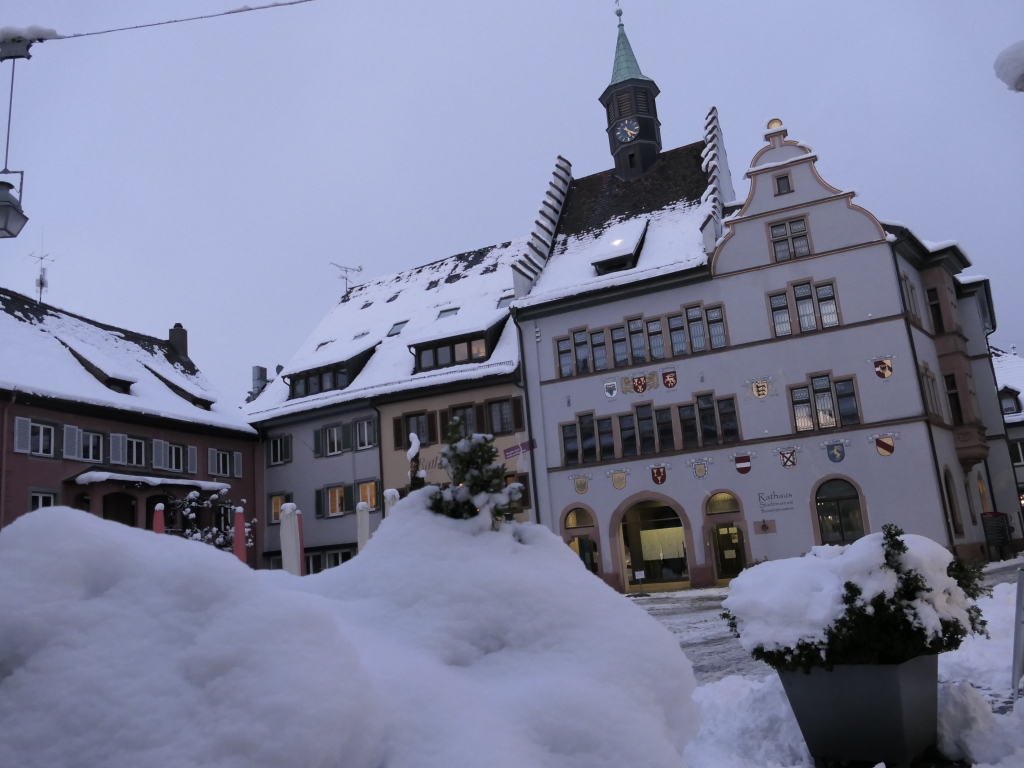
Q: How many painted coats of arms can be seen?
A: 13